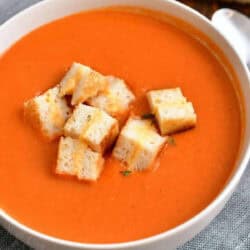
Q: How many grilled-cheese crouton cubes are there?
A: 7